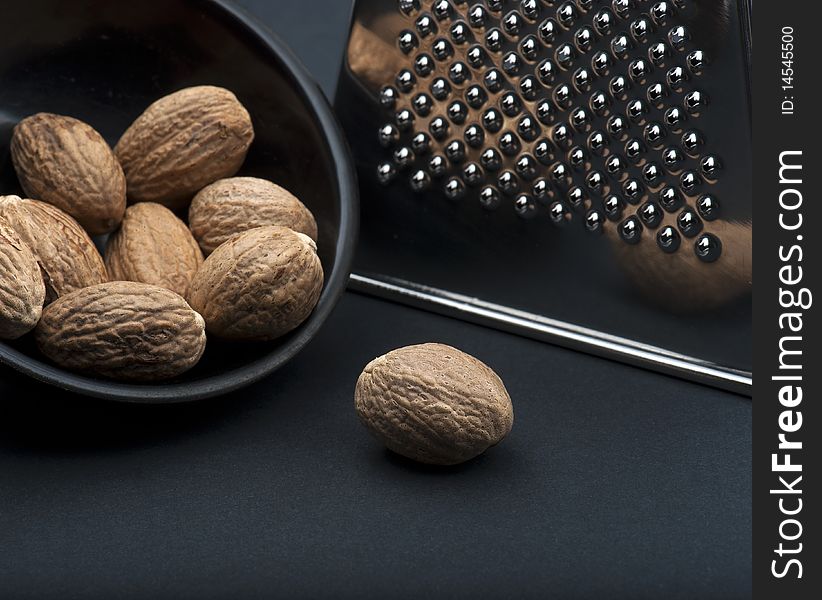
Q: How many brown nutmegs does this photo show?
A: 9